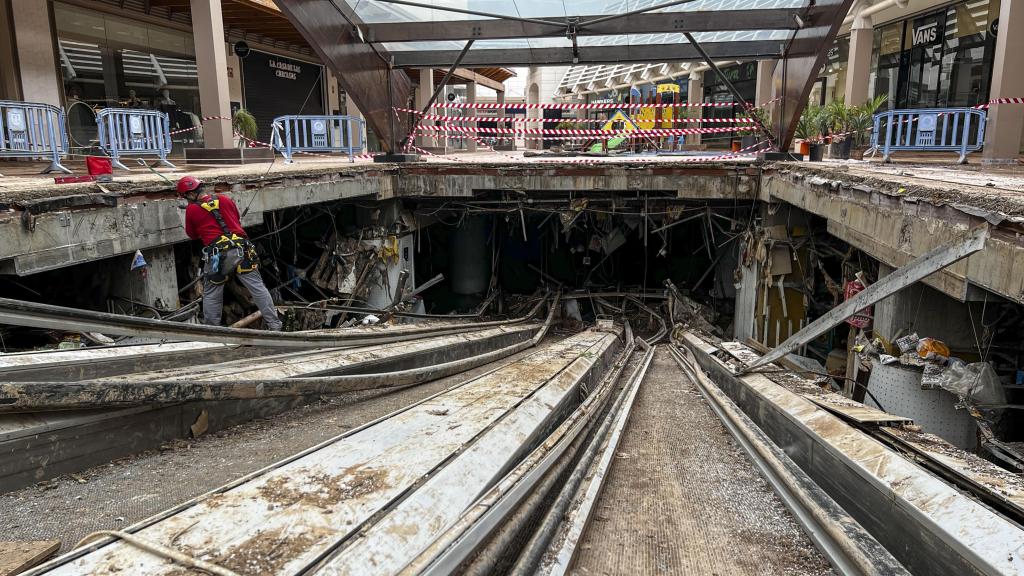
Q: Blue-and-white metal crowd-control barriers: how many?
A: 4